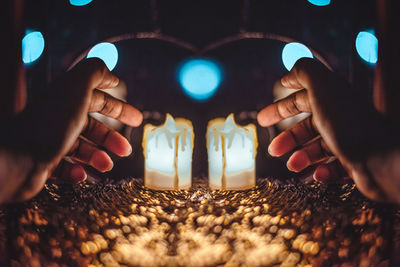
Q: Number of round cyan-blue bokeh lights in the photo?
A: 7